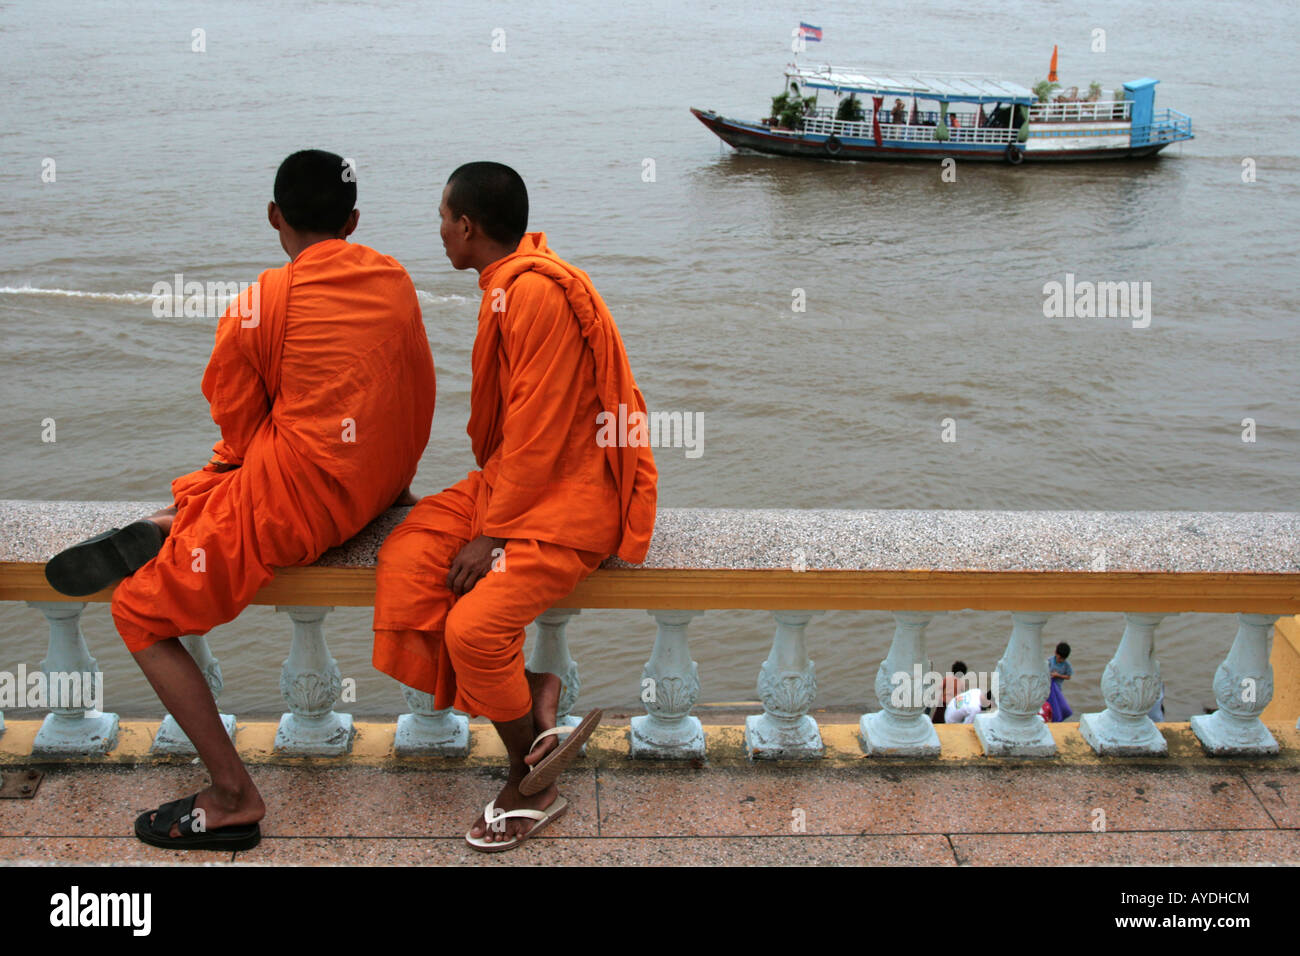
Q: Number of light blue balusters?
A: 11